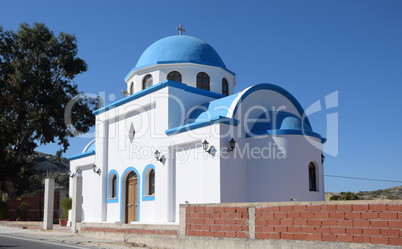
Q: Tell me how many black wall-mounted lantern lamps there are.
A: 6